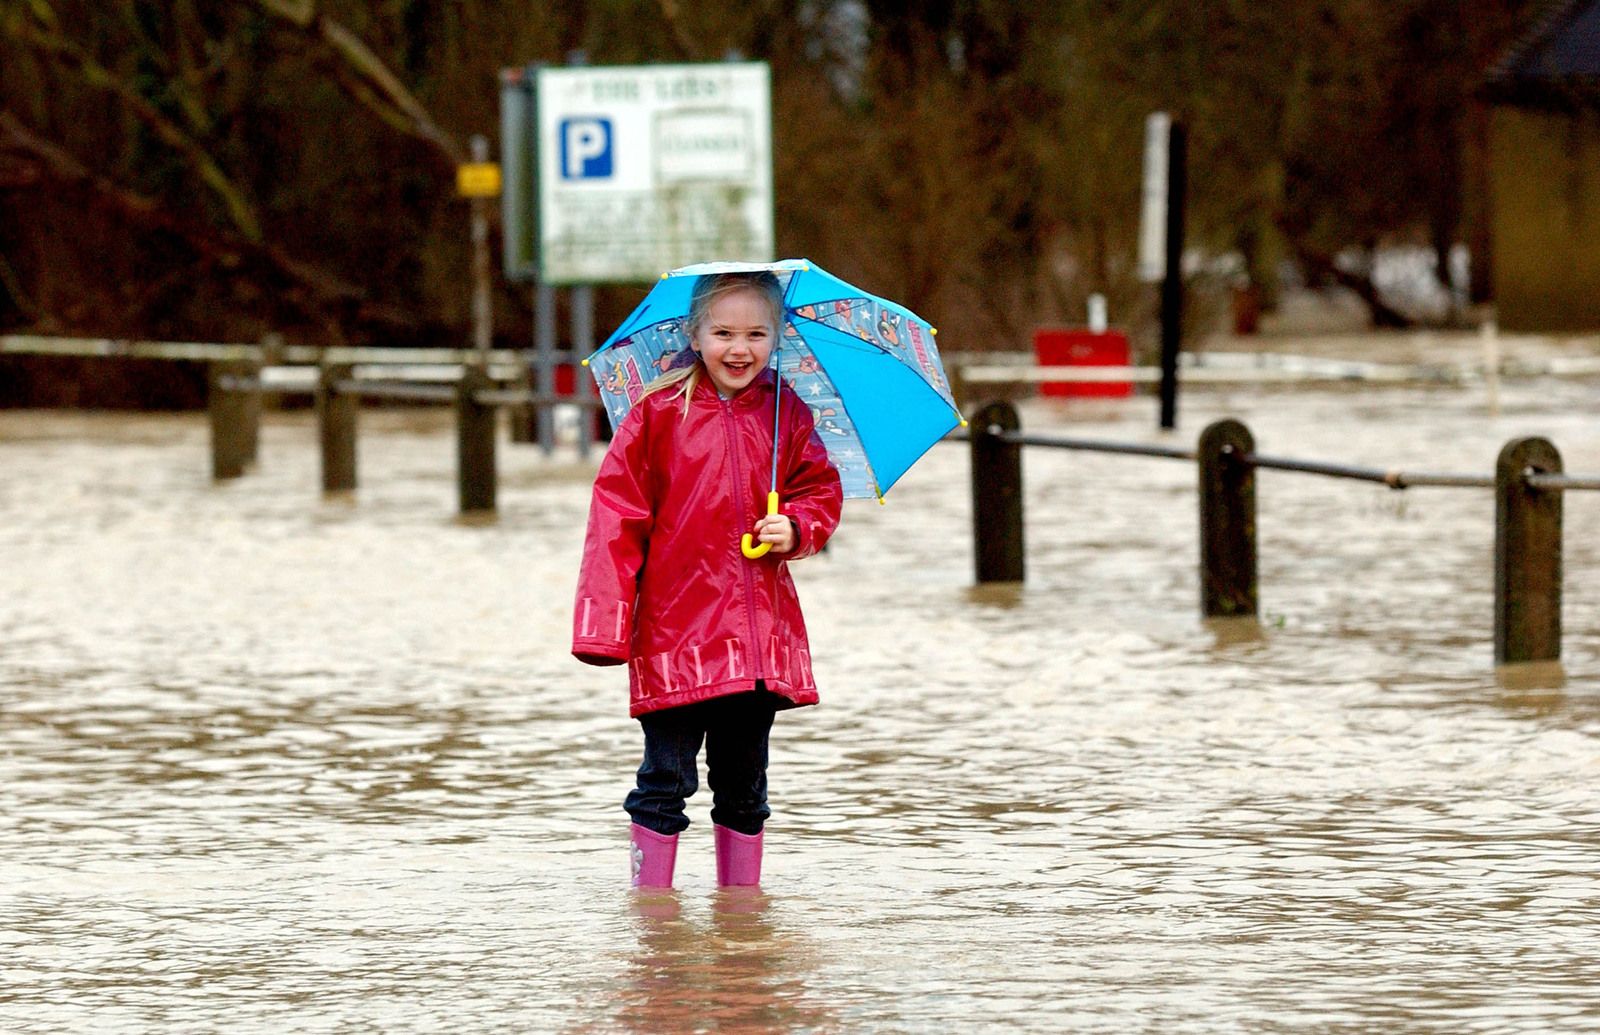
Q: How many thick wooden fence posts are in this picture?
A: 6